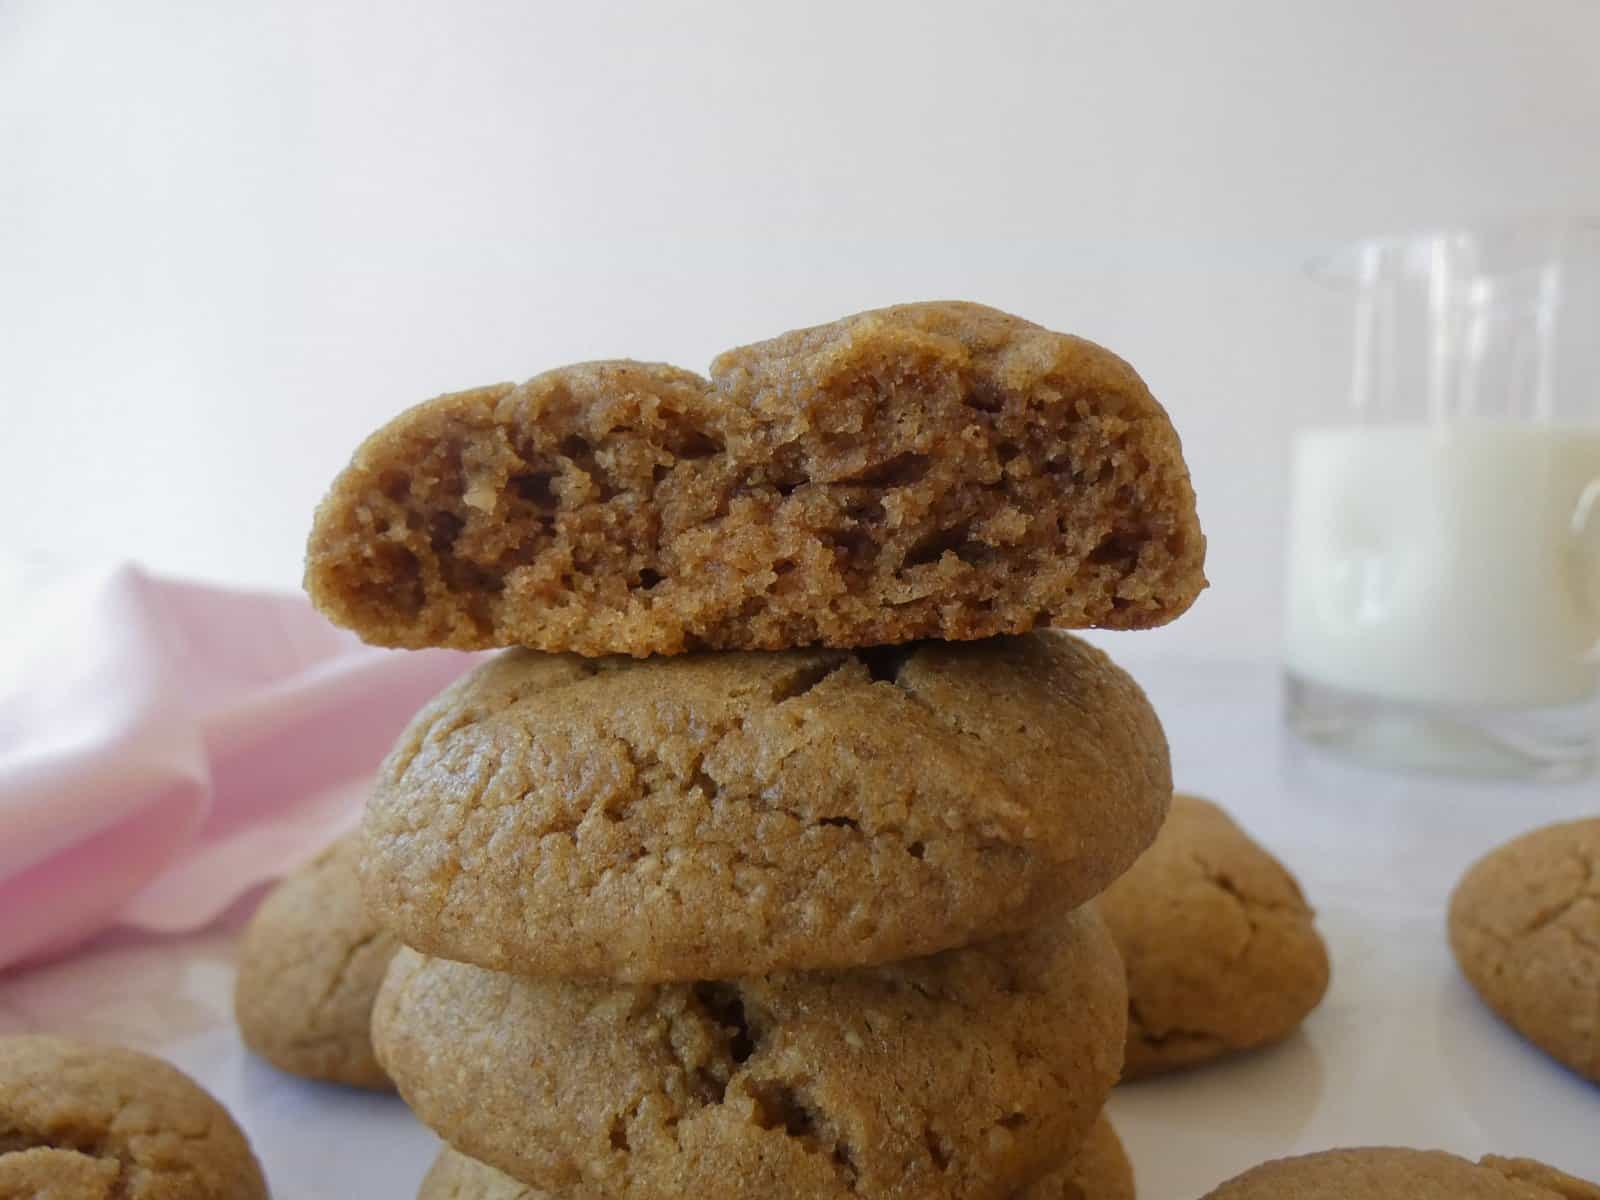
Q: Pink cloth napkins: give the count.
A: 1